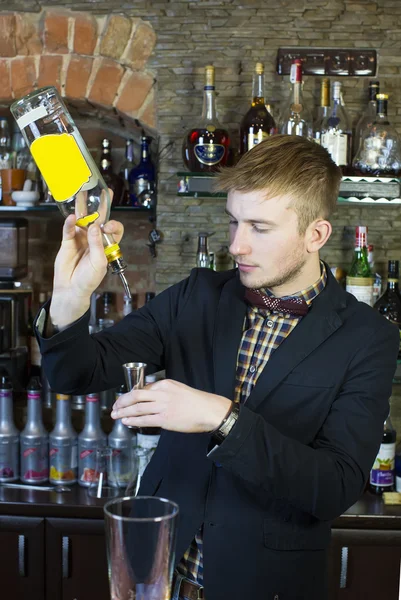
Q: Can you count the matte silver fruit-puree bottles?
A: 5